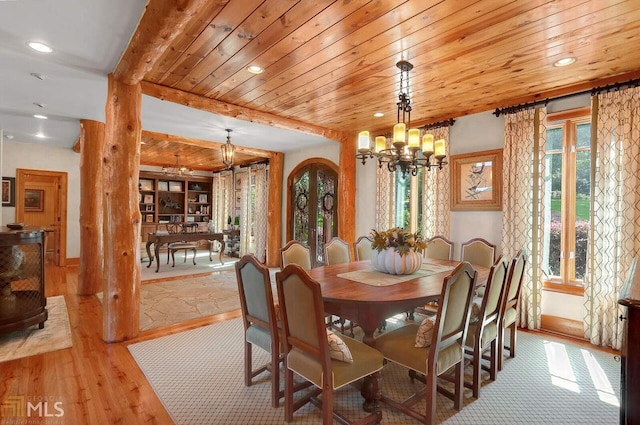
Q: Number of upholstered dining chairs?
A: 10